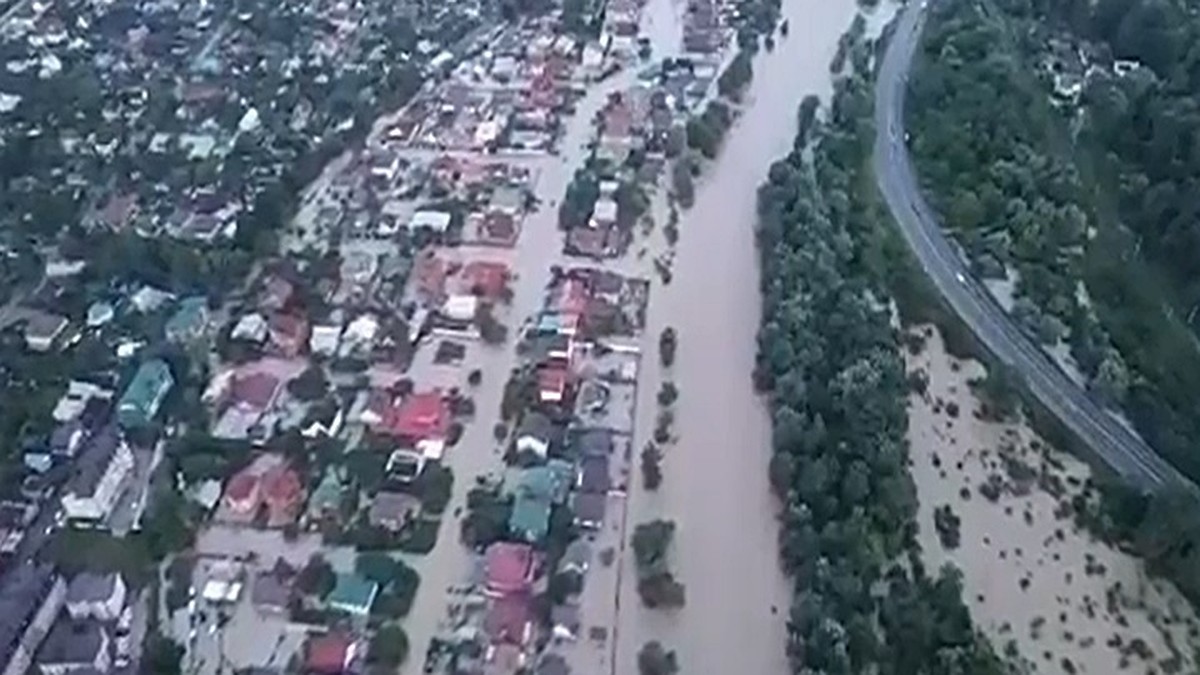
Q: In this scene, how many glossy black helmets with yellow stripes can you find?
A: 0